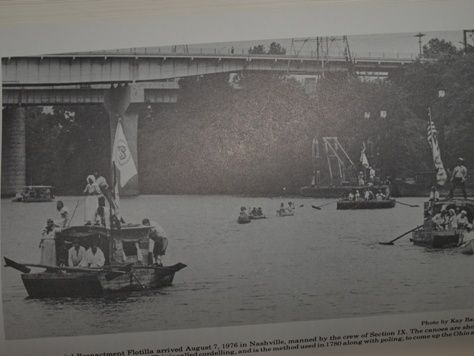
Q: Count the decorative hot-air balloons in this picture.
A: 0